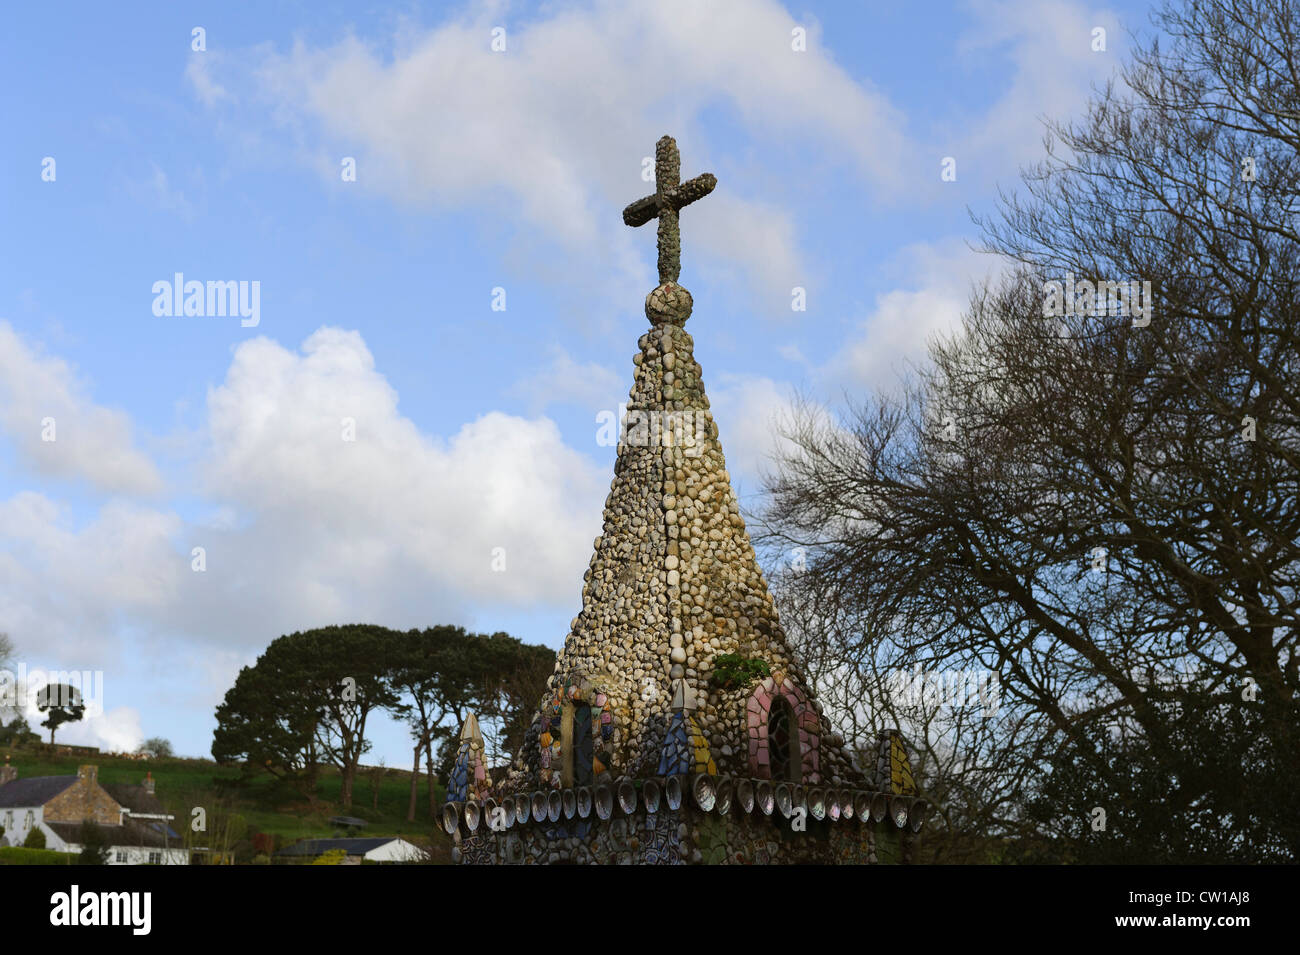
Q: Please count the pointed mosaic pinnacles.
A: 3